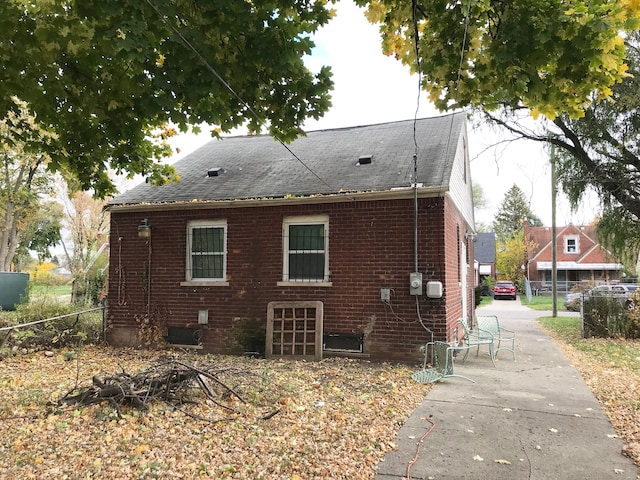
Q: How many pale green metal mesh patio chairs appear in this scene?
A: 3